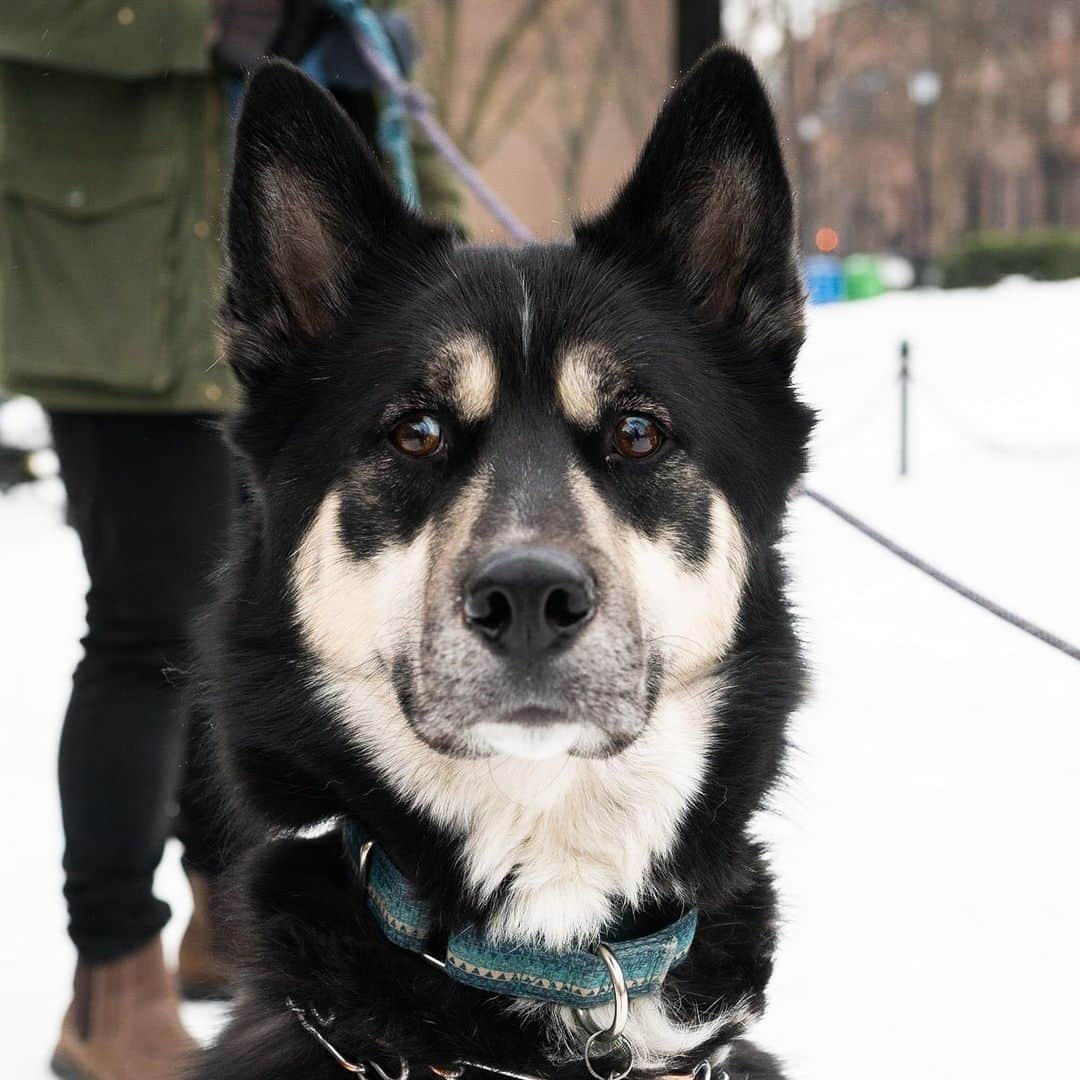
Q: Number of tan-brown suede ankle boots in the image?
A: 2